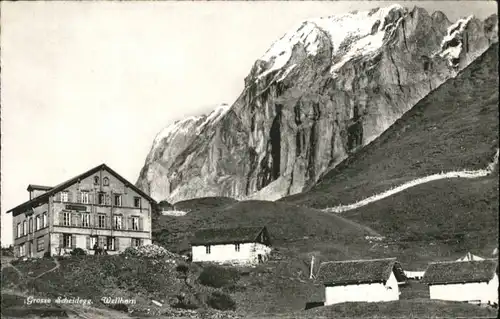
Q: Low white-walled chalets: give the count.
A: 3